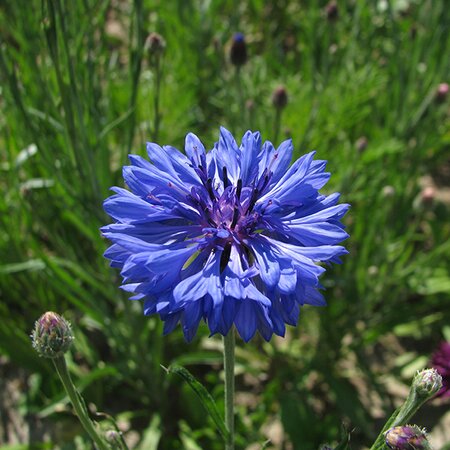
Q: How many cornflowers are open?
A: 1